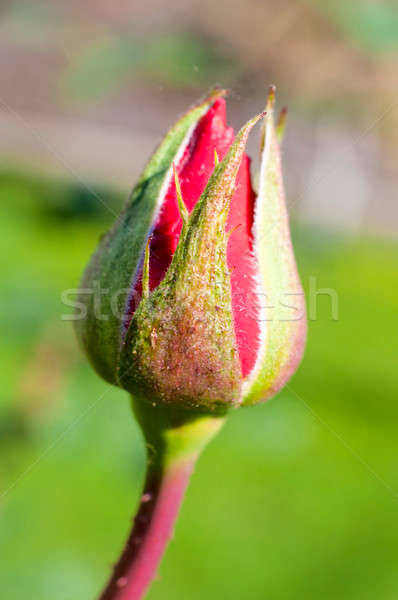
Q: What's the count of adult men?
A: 0